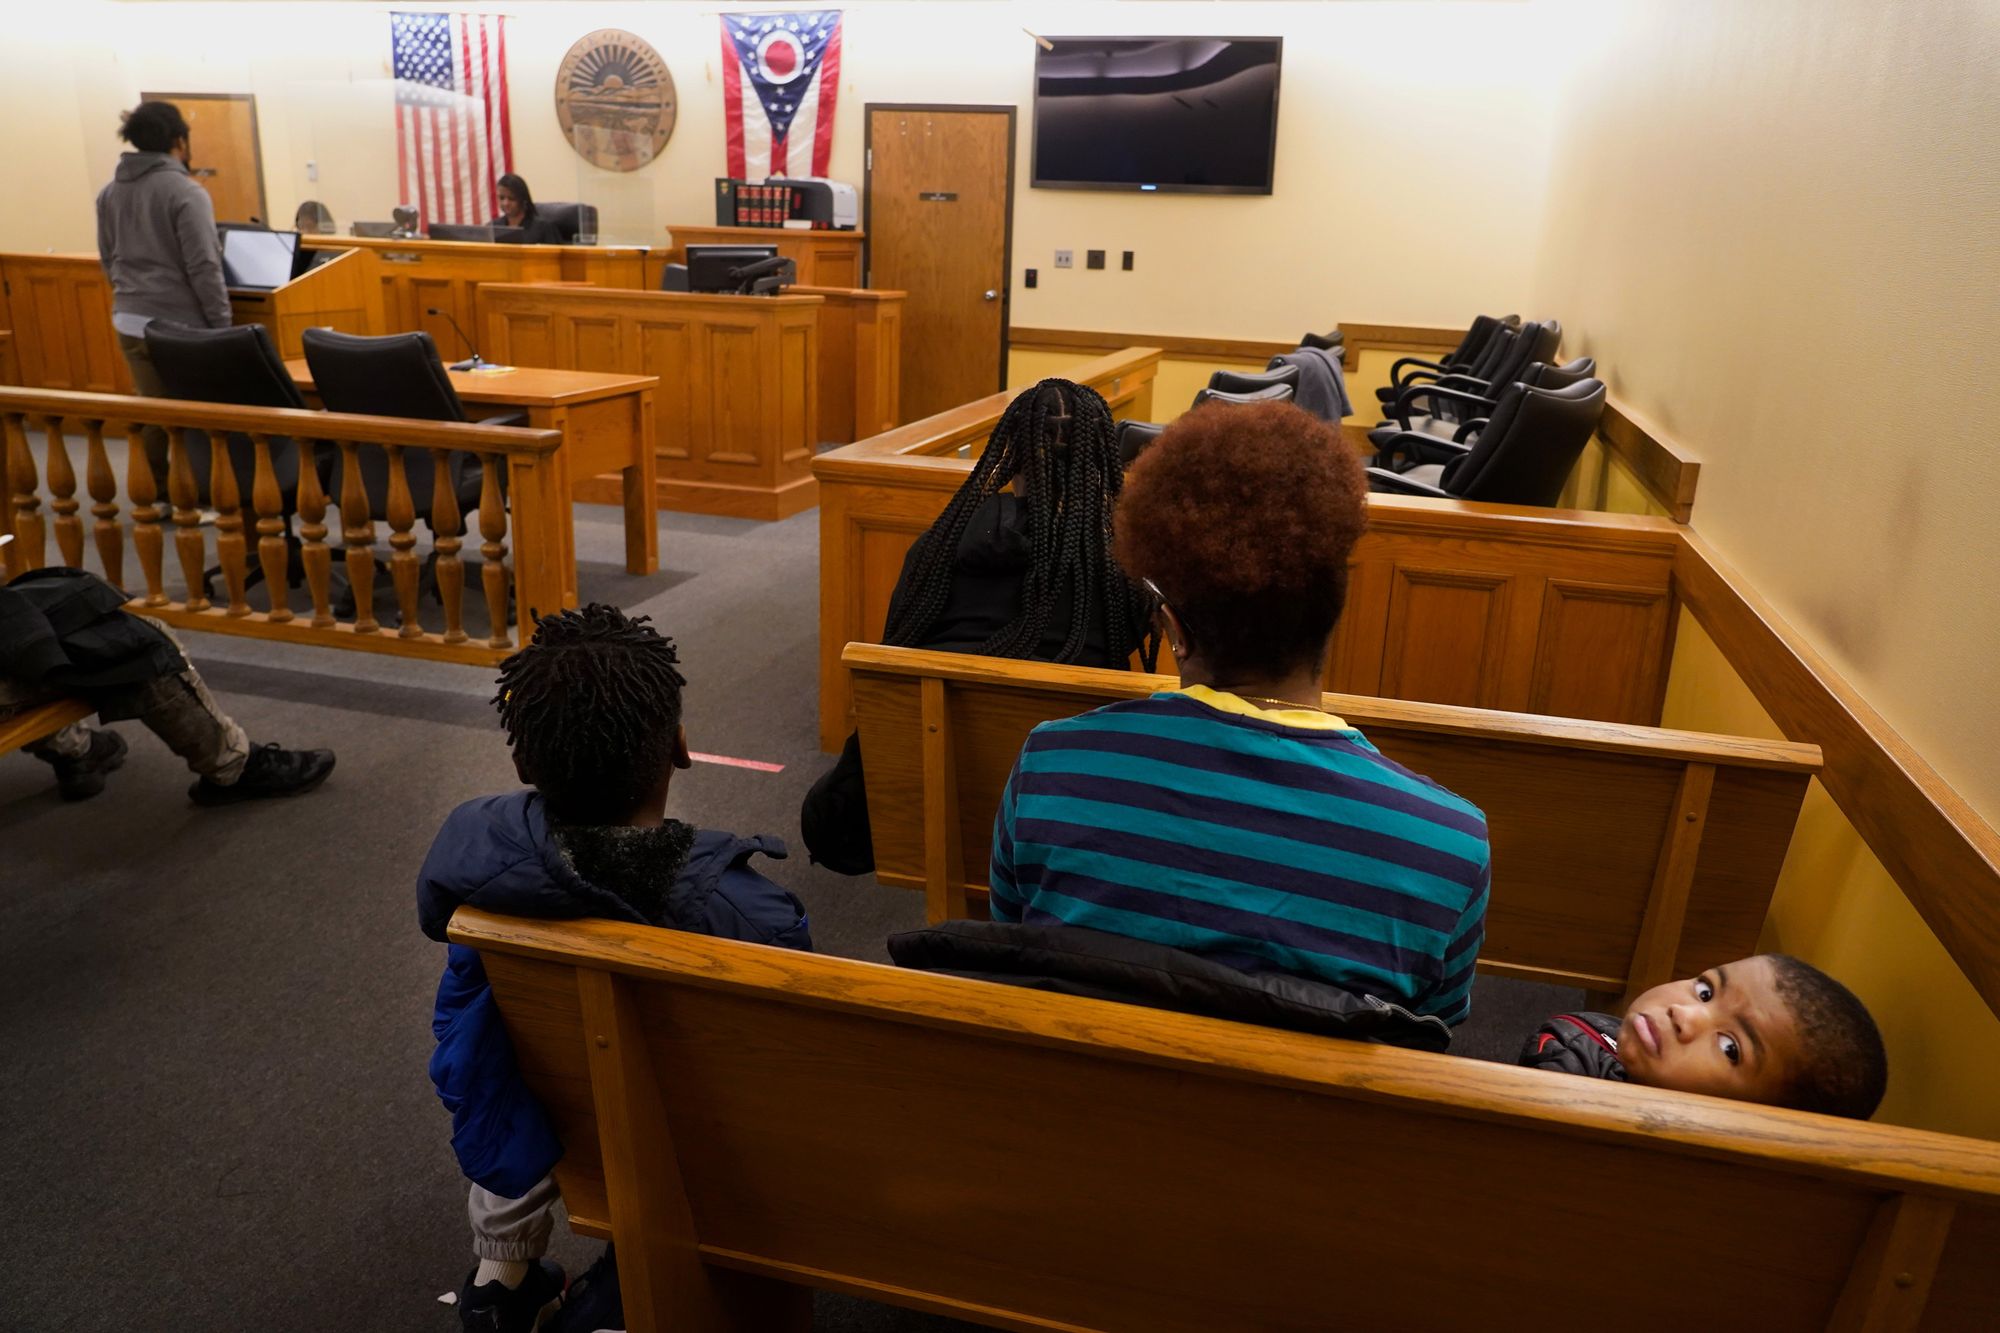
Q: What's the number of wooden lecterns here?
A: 1